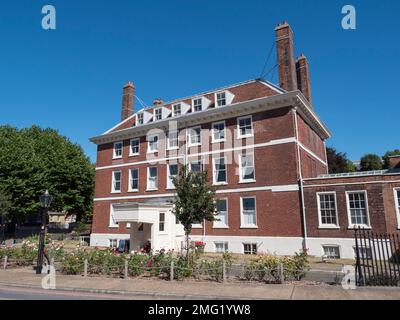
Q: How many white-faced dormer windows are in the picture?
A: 5